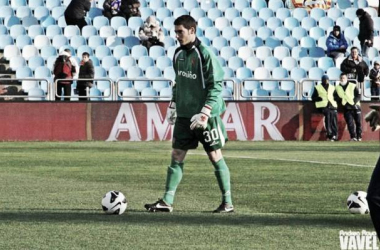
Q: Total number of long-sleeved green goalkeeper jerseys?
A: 1